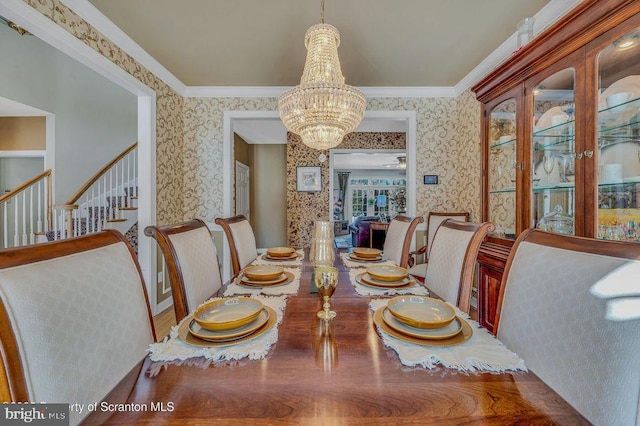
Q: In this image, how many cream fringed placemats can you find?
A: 6